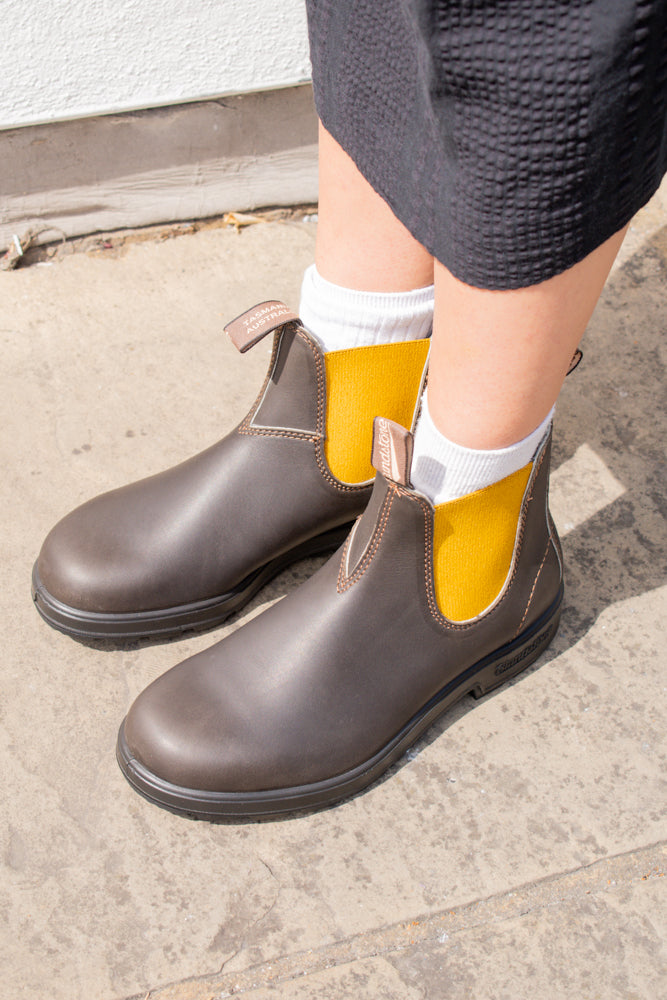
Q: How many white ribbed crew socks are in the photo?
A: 2